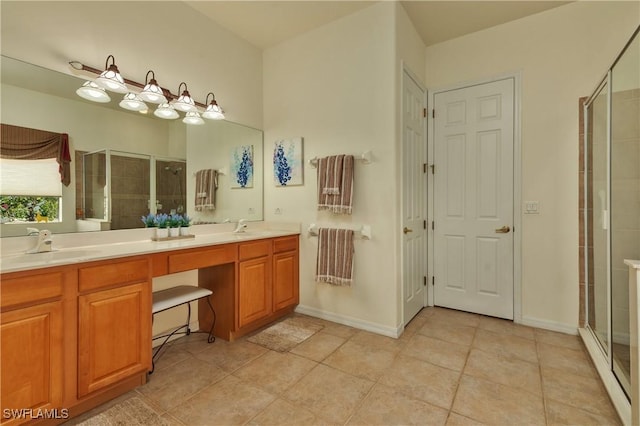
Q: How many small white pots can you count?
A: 3